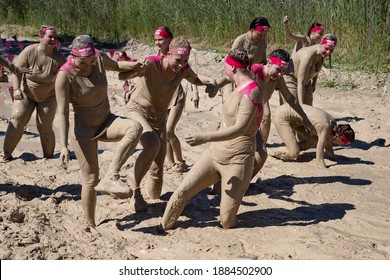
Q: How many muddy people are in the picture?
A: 10